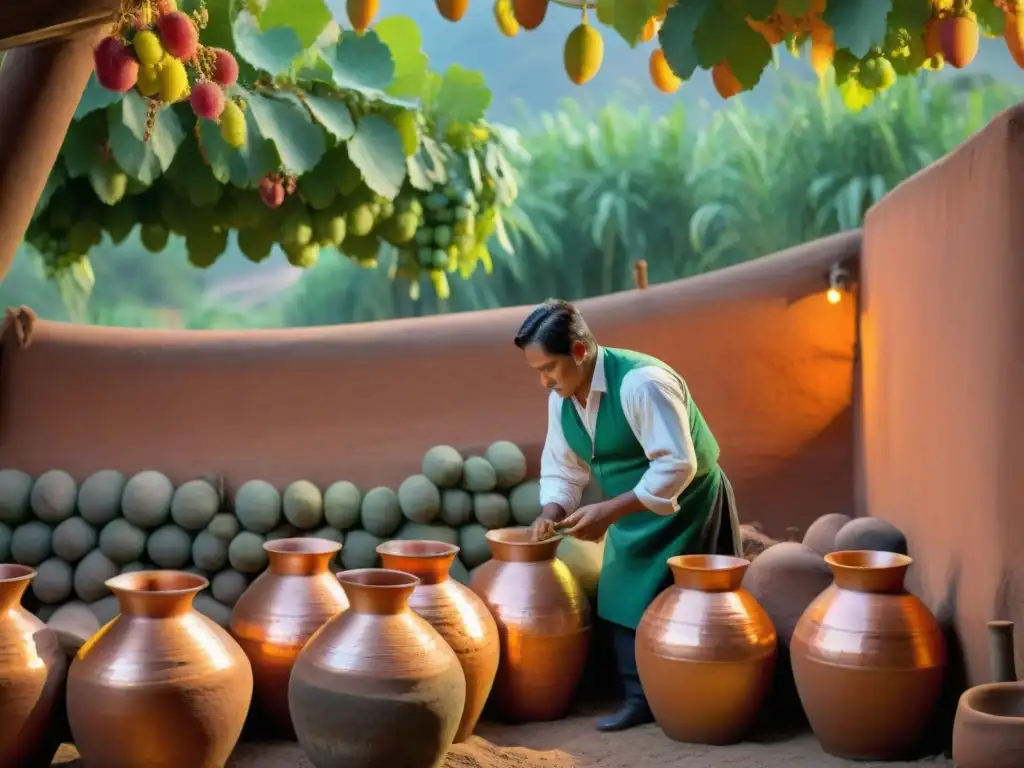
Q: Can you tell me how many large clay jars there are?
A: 8